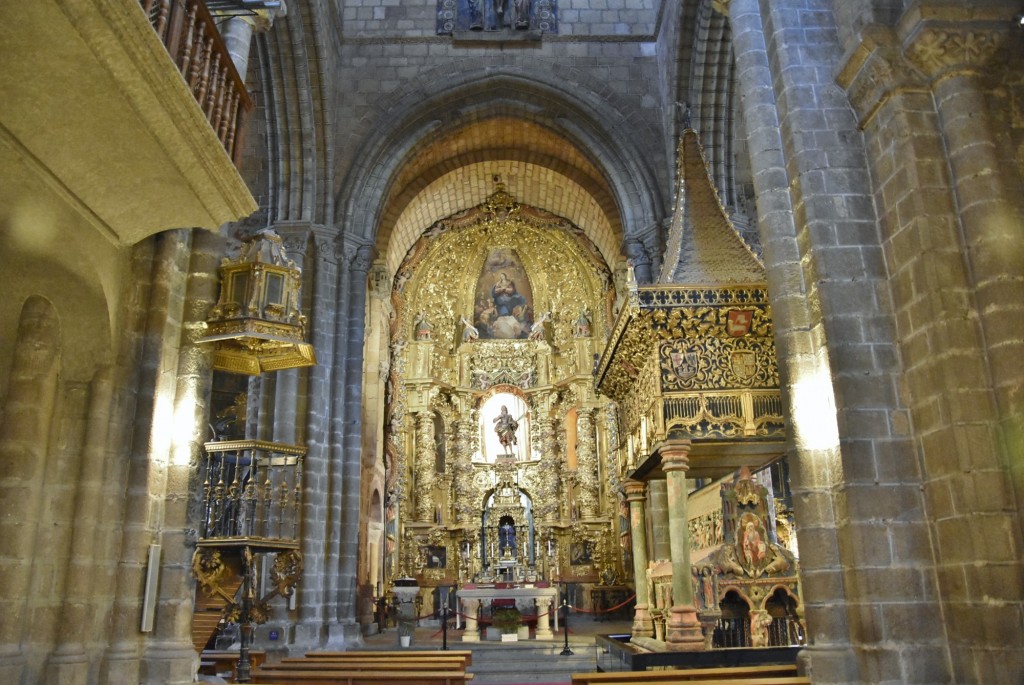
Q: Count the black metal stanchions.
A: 2